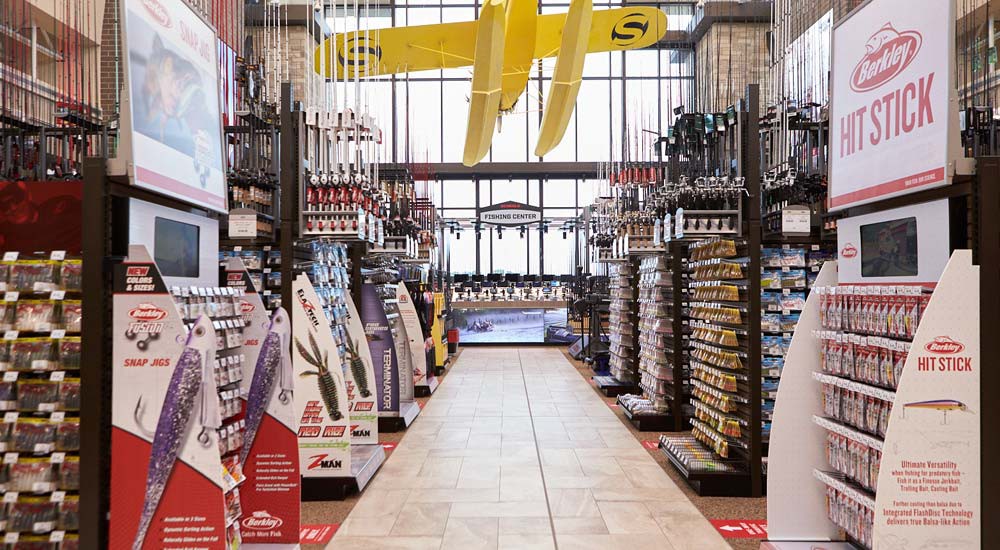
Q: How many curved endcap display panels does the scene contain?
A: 9